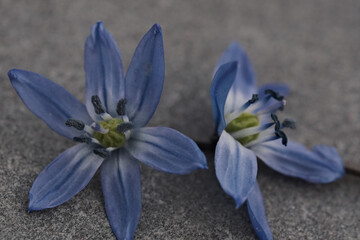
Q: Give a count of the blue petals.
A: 12